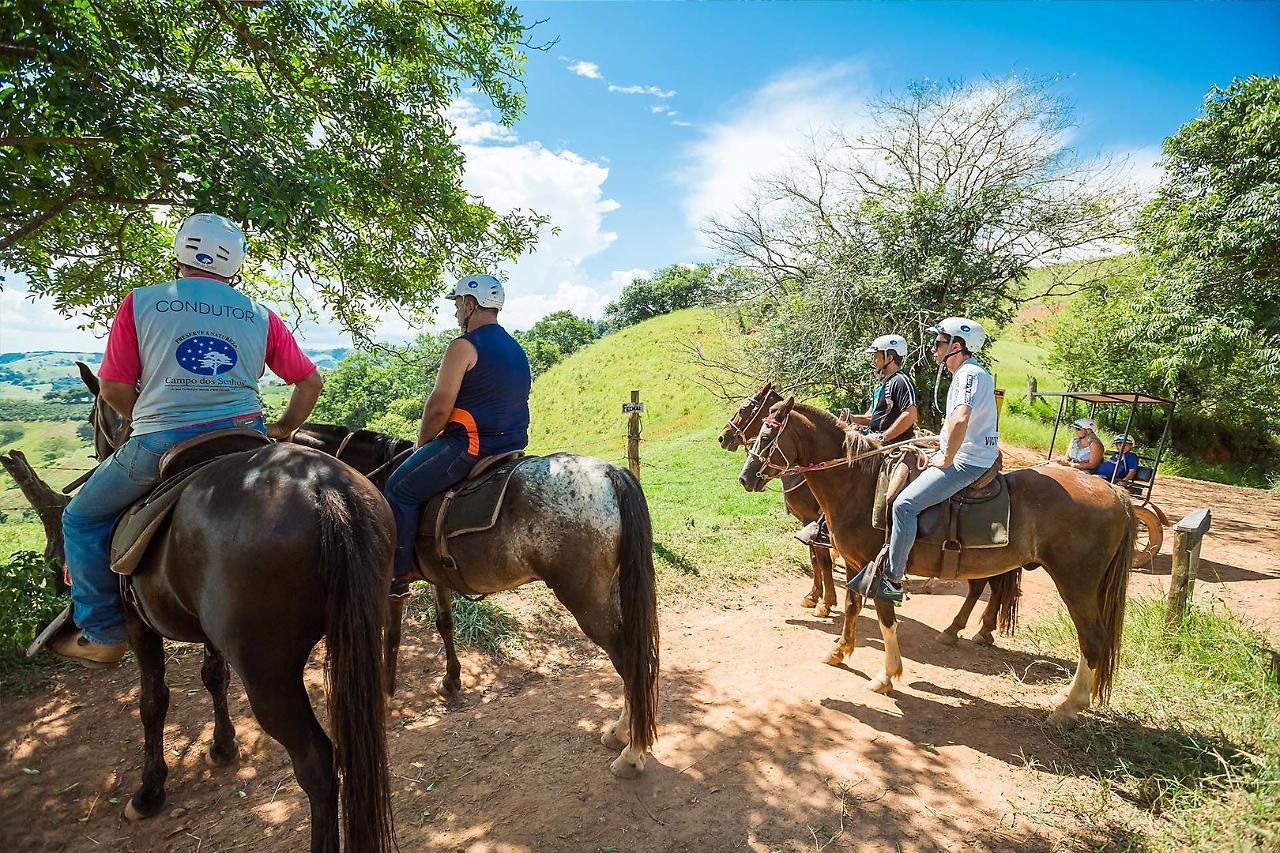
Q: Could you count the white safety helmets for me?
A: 6